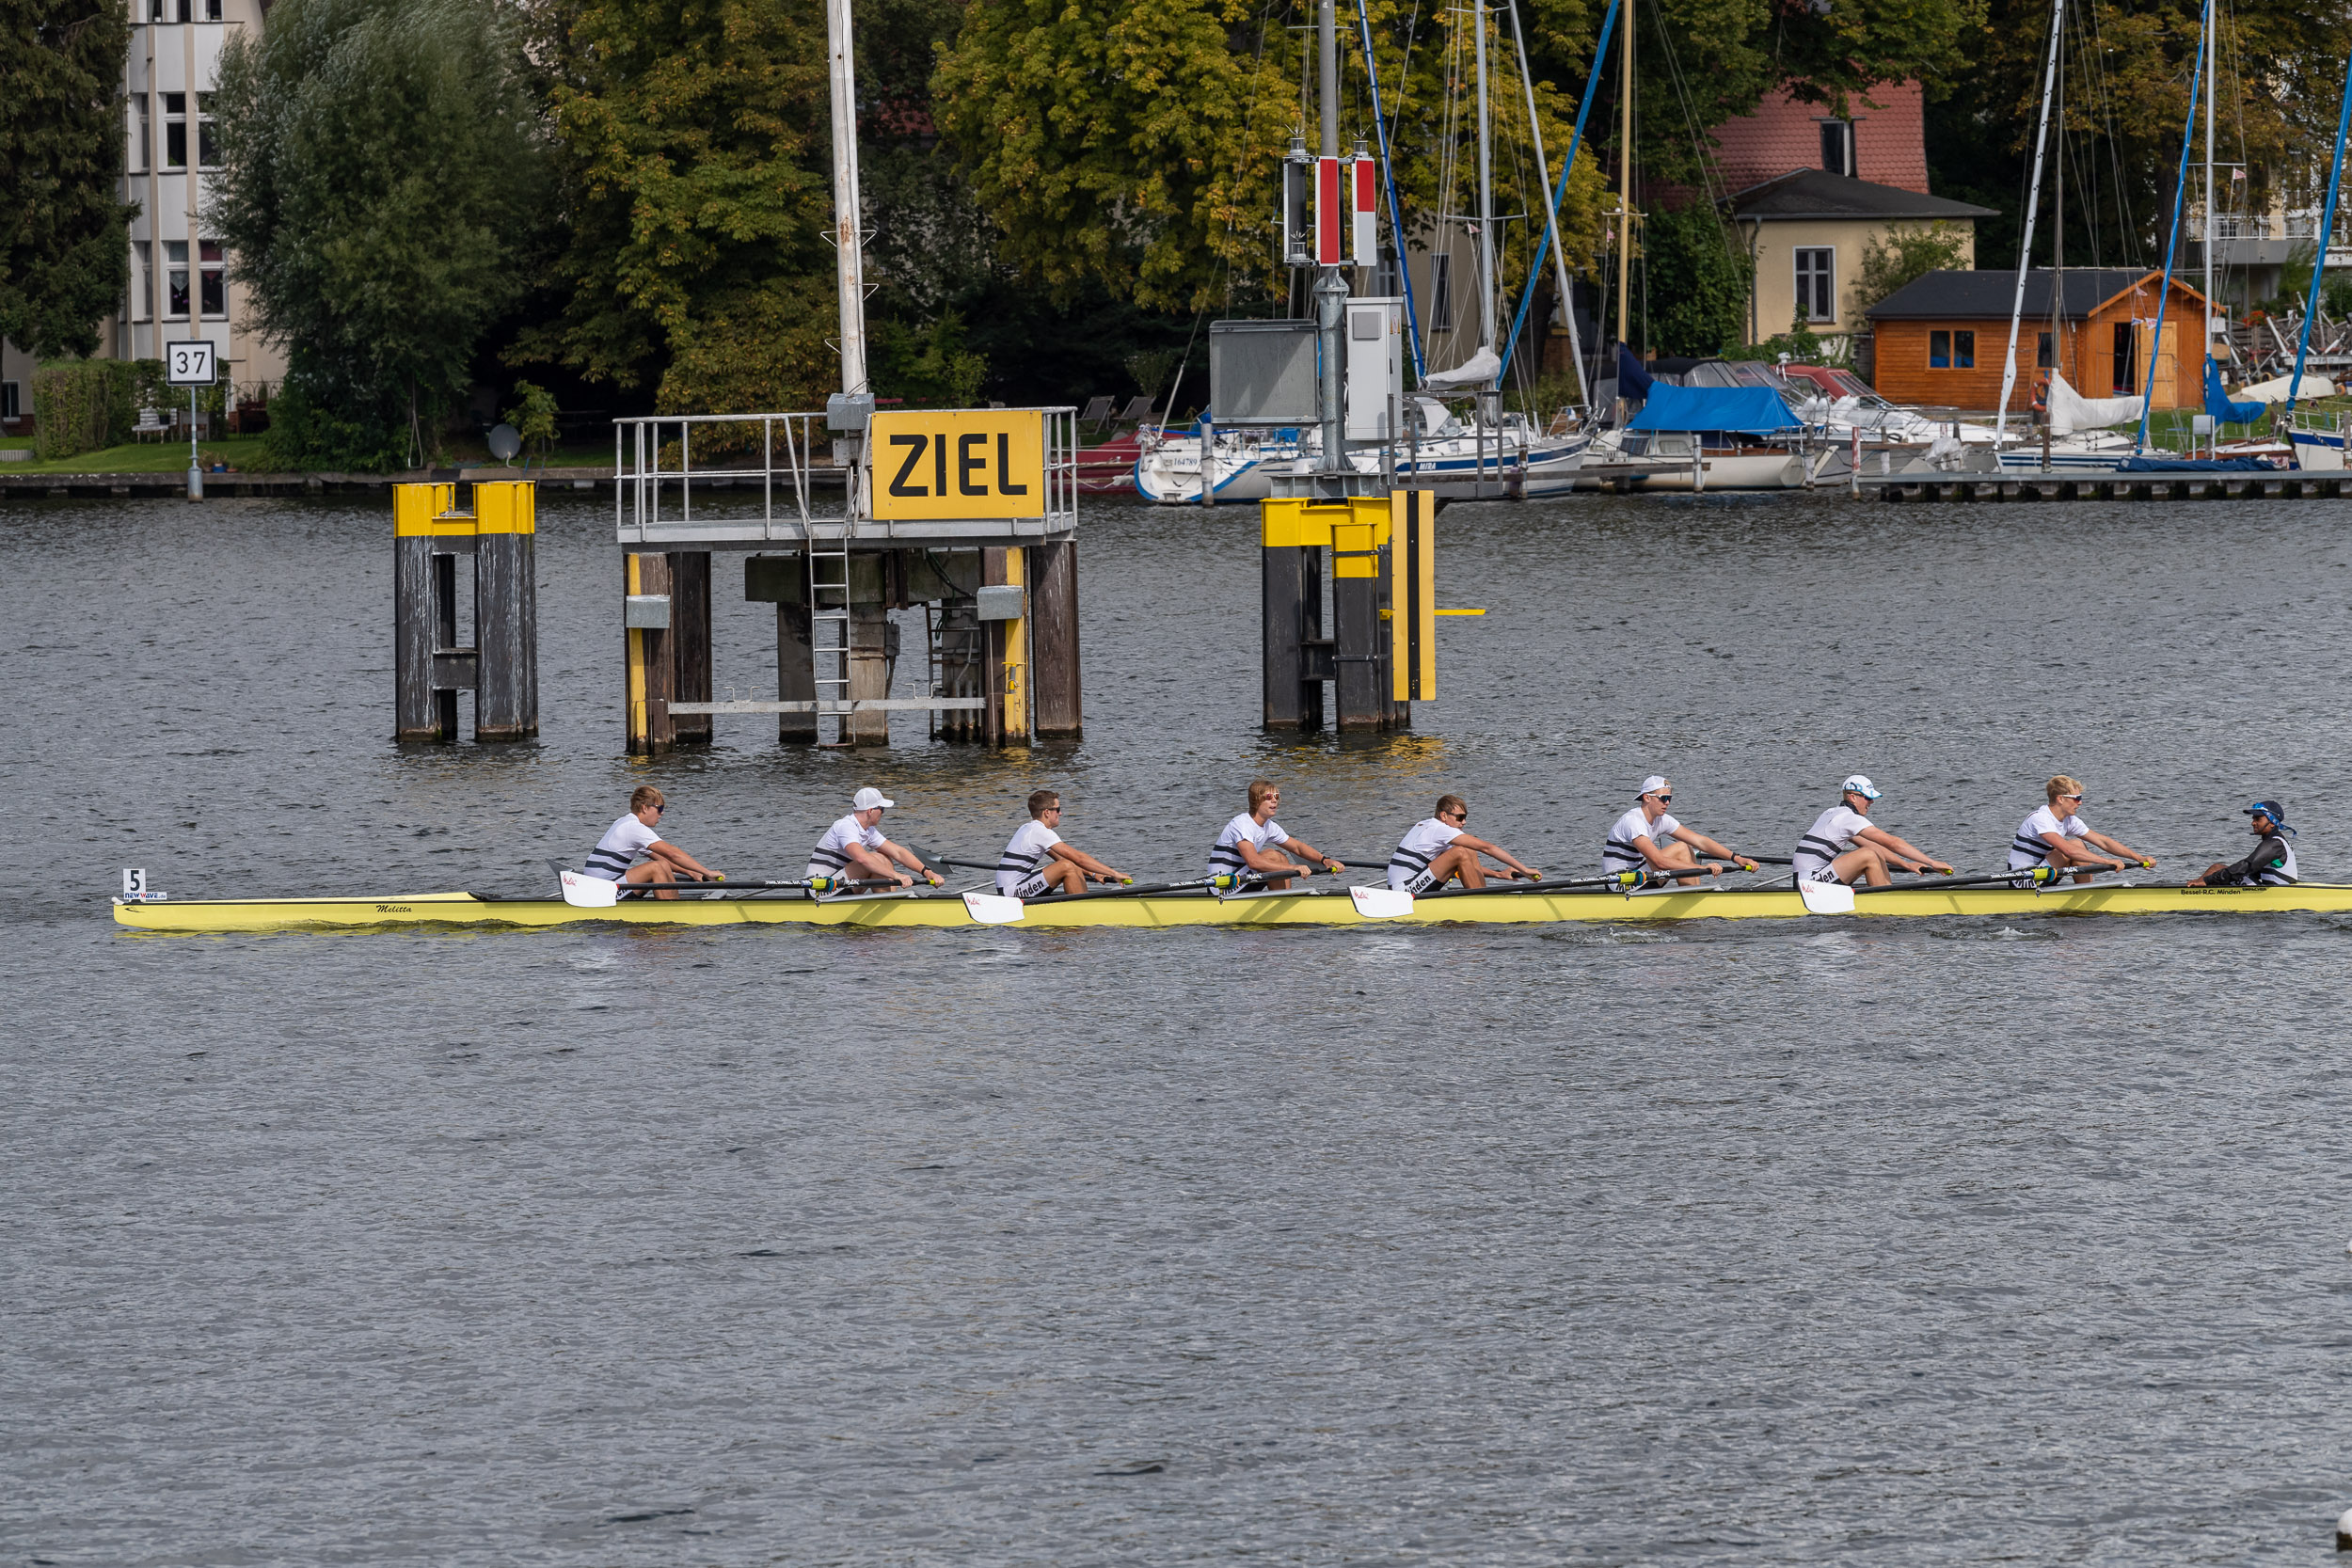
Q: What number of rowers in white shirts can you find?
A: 8